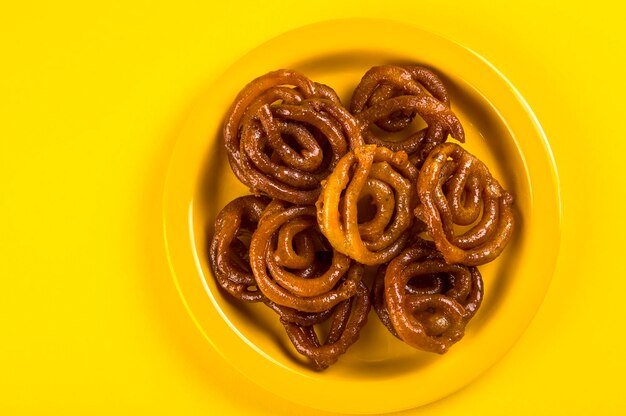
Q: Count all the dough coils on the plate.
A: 8